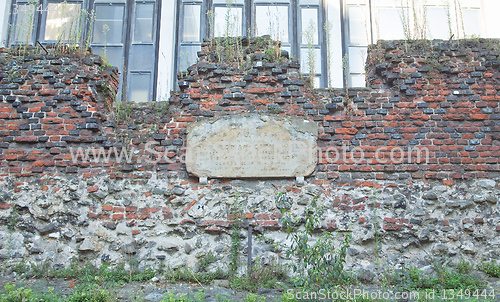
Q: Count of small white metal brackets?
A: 2